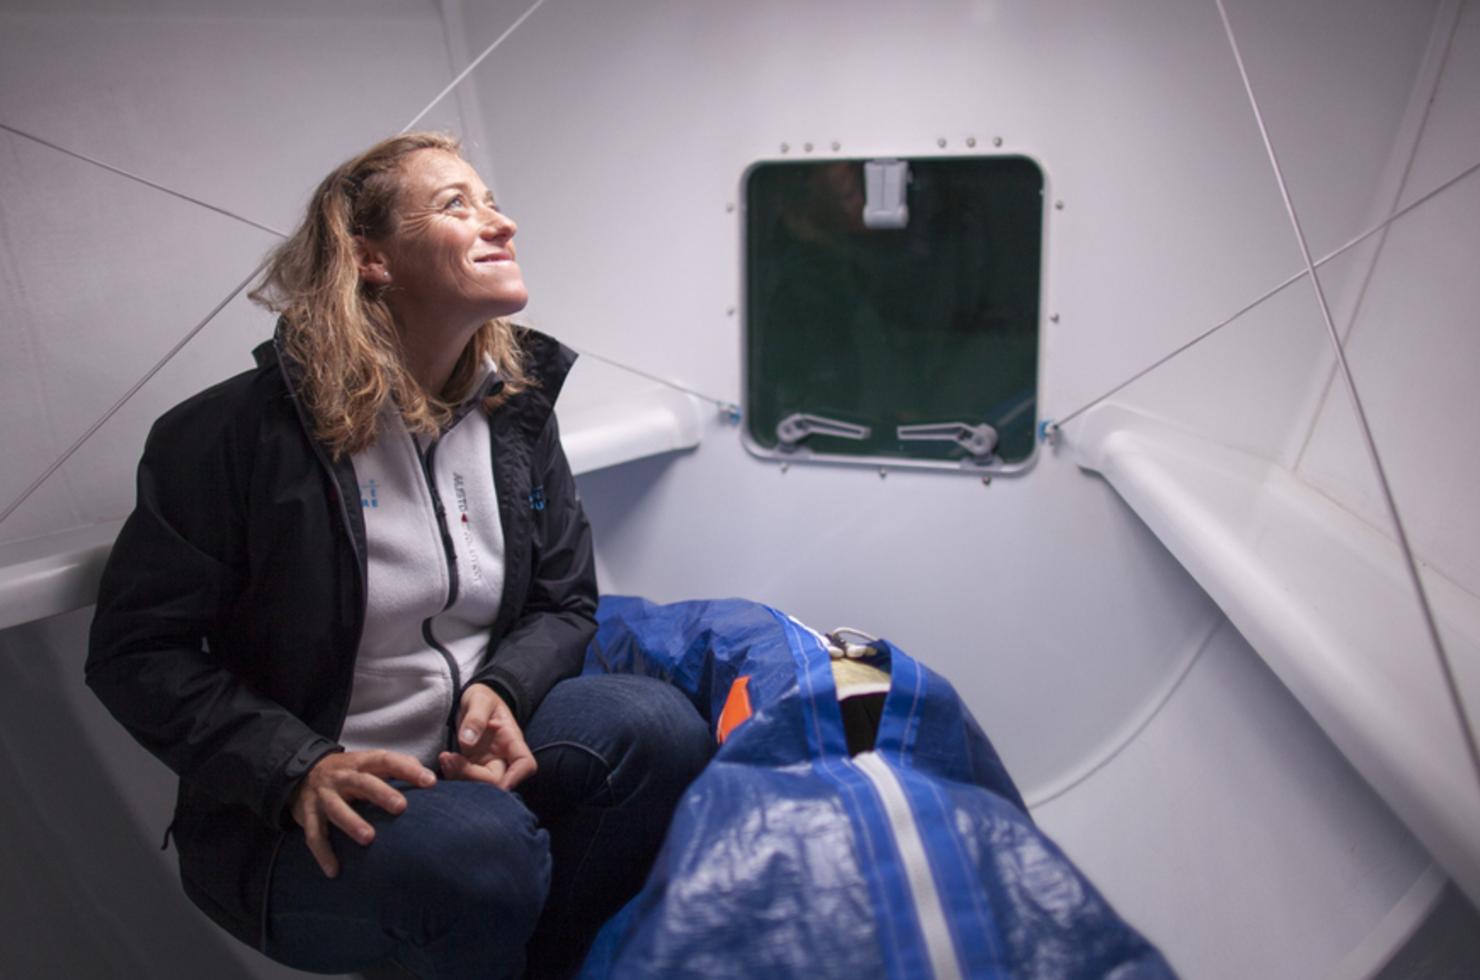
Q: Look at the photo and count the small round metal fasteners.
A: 13